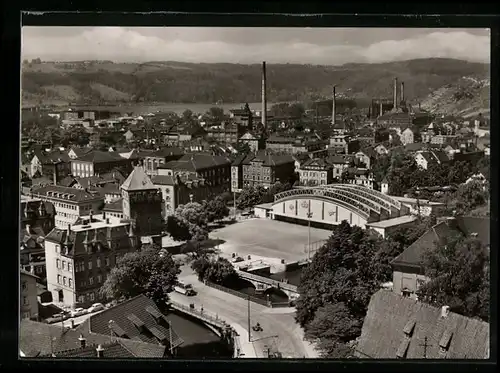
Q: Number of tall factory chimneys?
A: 4